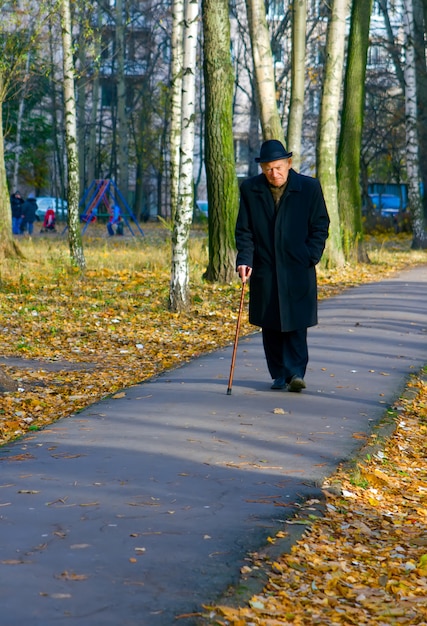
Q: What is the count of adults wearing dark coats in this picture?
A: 3